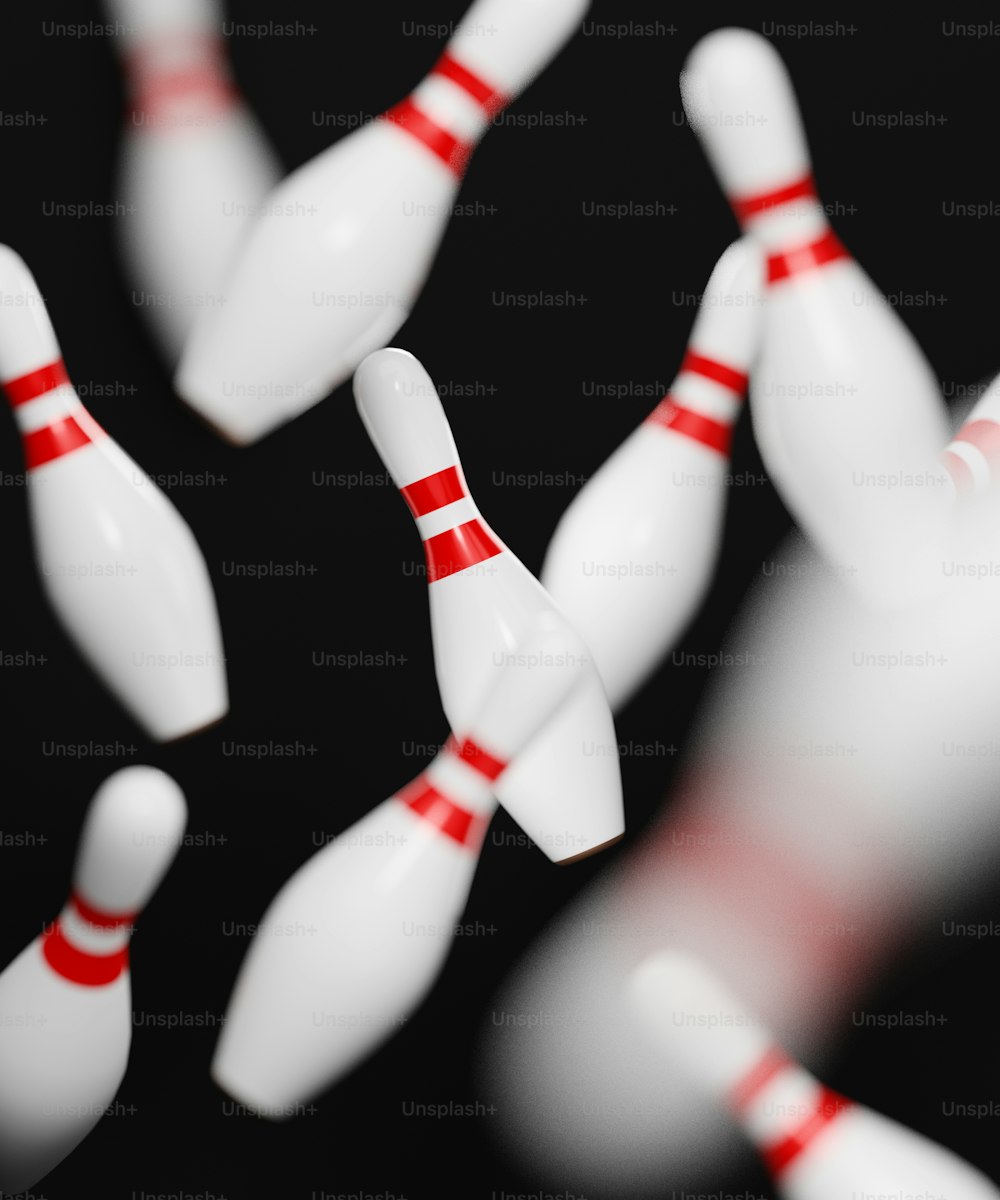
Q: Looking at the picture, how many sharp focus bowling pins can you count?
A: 1